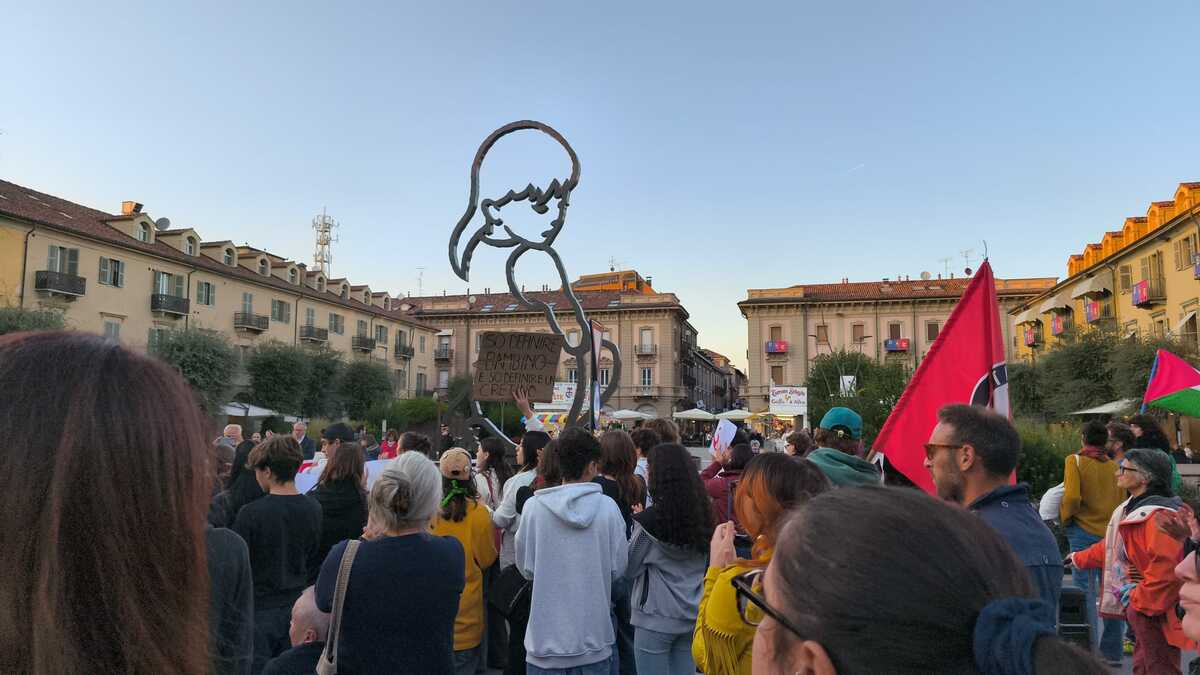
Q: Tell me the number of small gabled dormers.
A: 15